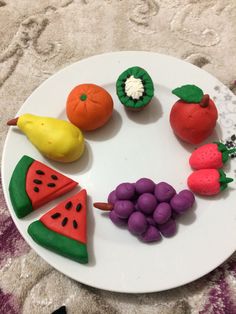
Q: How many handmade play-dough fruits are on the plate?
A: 9